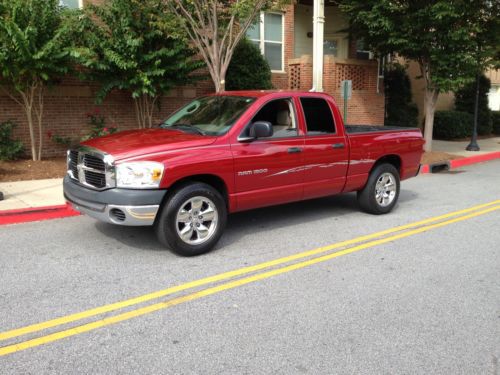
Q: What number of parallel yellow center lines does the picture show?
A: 2